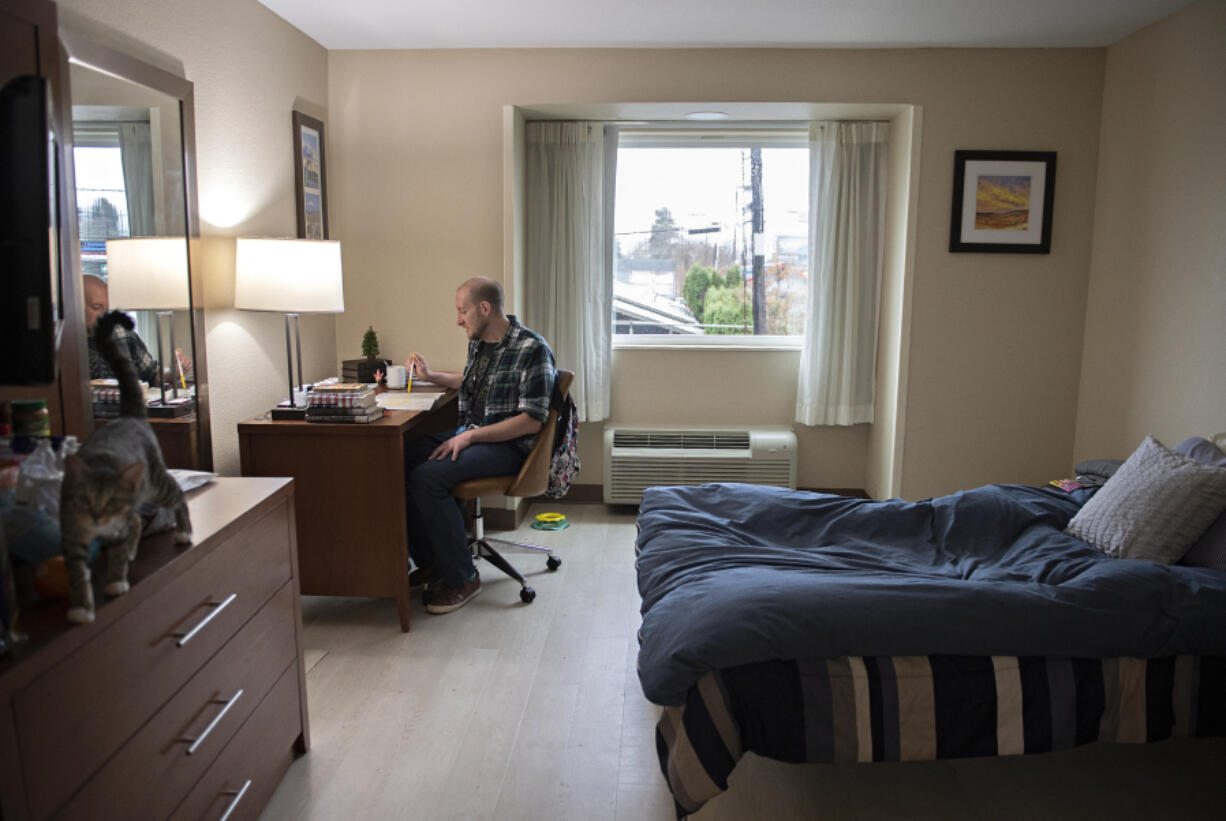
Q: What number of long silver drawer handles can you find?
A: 3